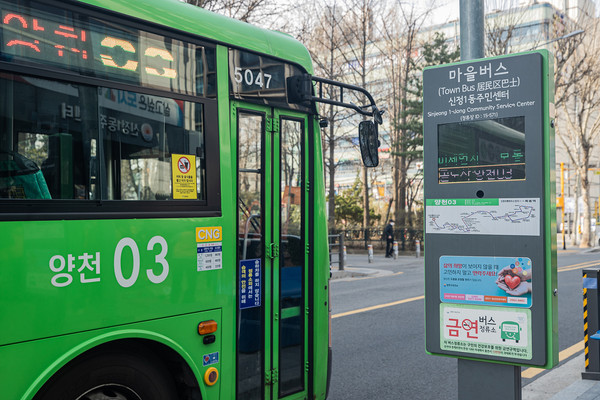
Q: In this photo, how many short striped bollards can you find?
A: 4